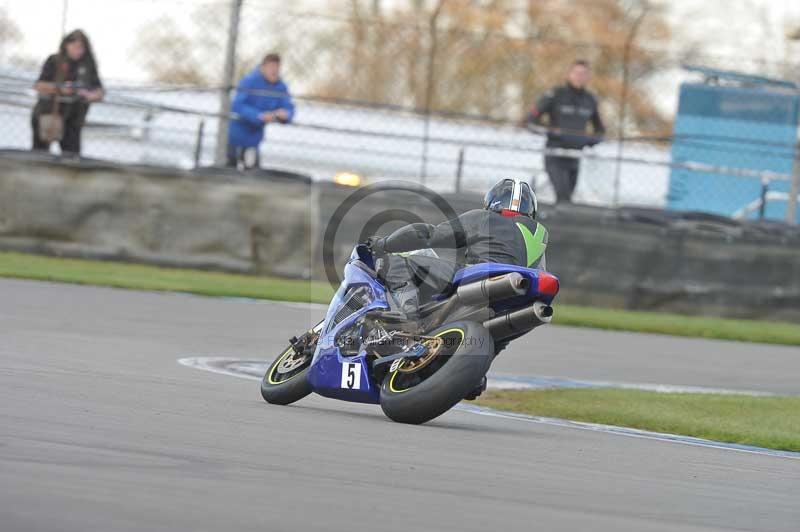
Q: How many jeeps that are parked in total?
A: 0